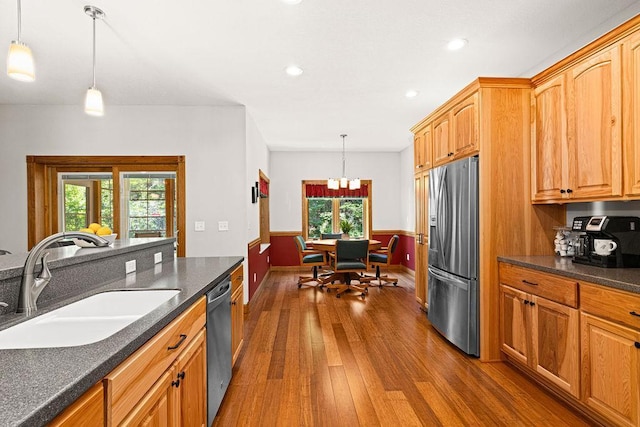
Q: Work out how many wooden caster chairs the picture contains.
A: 4